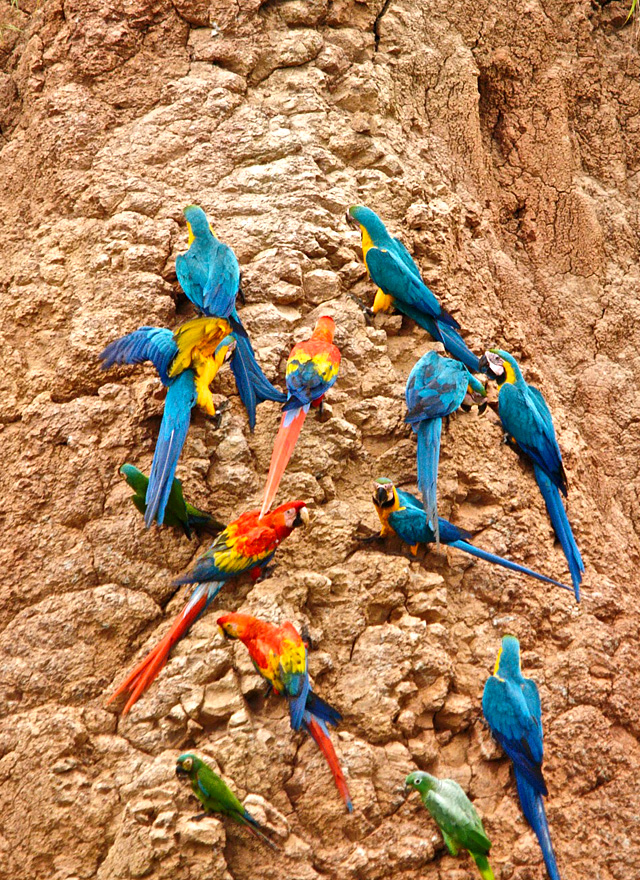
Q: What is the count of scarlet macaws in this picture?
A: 3